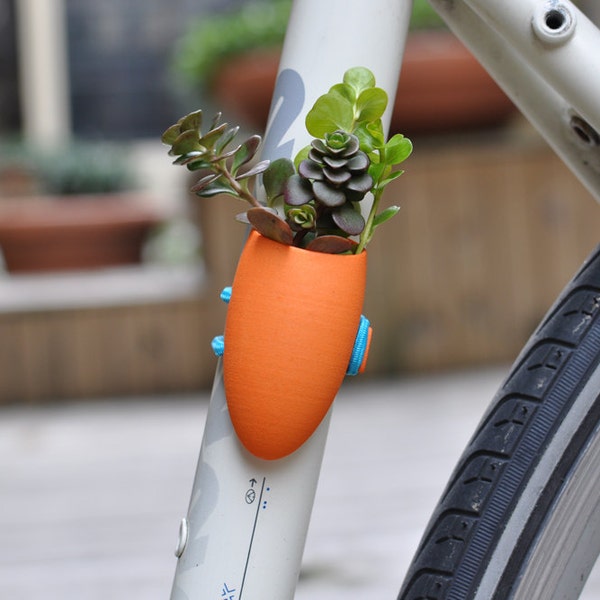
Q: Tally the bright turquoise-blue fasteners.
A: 3